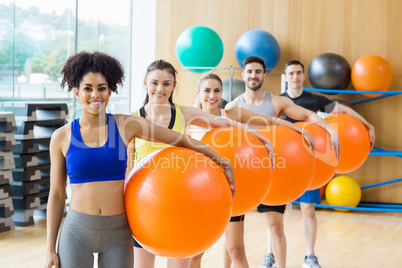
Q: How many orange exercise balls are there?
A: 6